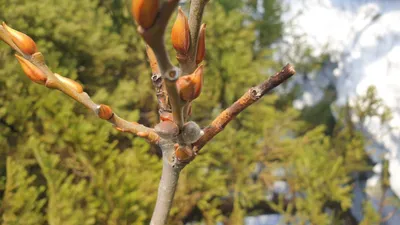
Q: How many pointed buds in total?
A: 7